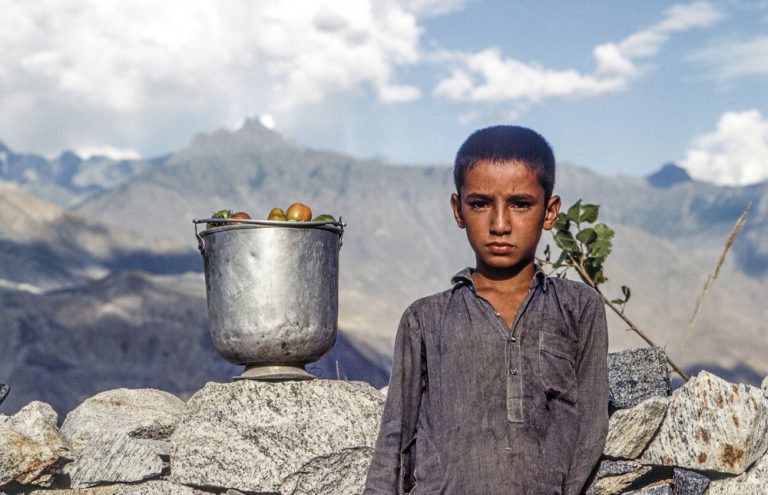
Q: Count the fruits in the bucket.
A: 5